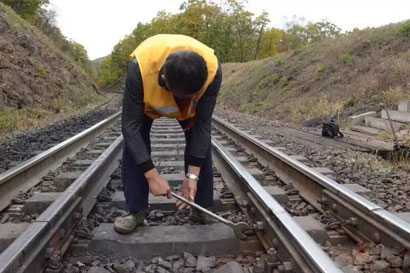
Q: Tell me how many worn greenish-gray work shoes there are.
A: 2